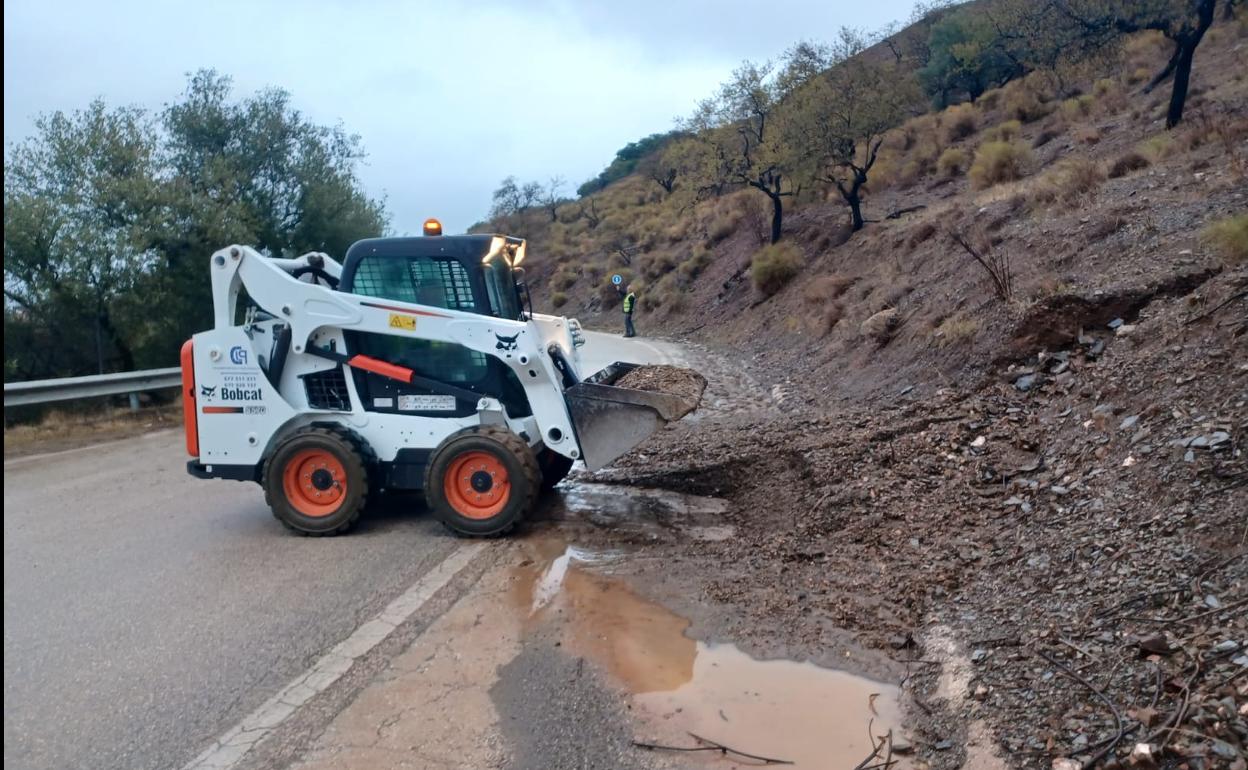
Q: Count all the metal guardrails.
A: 1